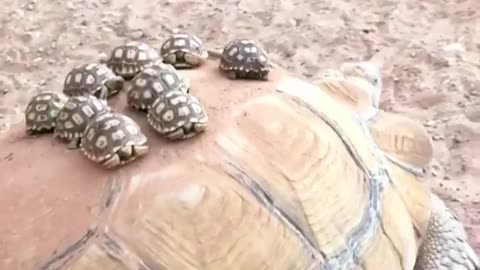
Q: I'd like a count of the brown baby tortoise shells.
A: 9